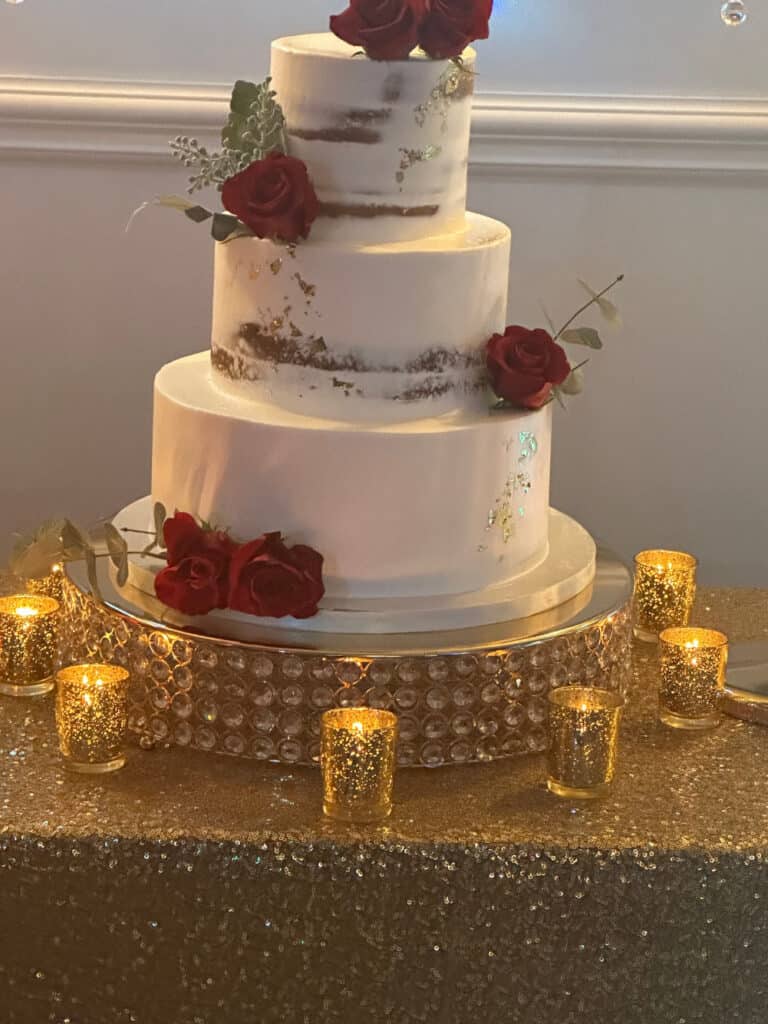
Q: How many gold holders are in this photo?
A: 7